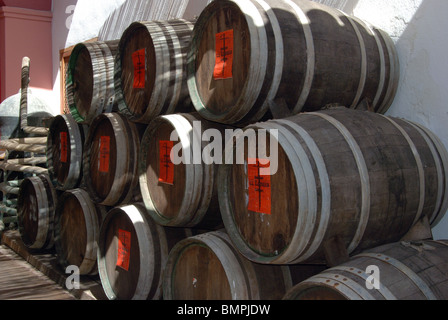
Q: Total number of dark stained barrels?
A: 12